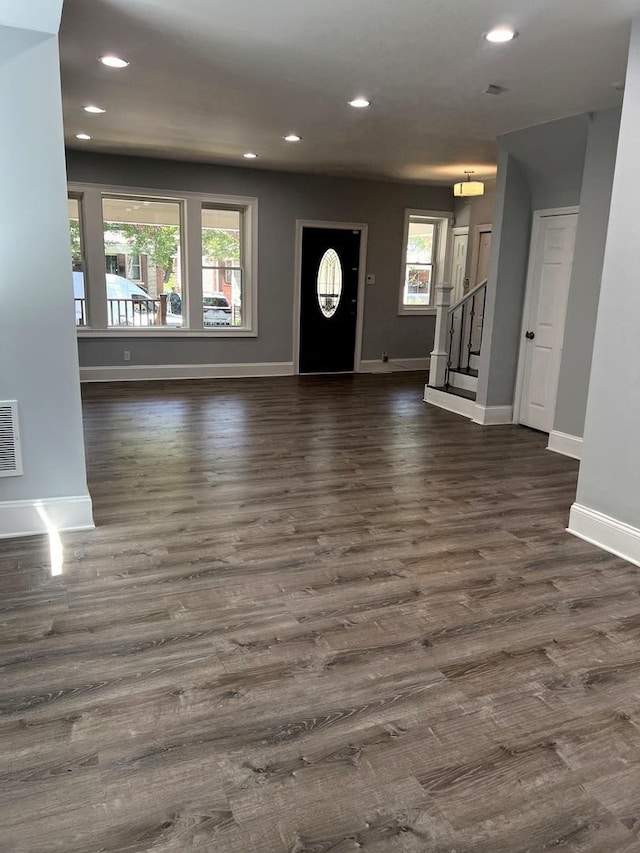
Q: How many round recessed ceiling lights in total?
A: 7